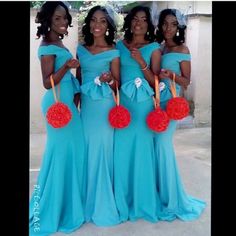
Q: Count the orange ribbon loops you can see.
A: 4